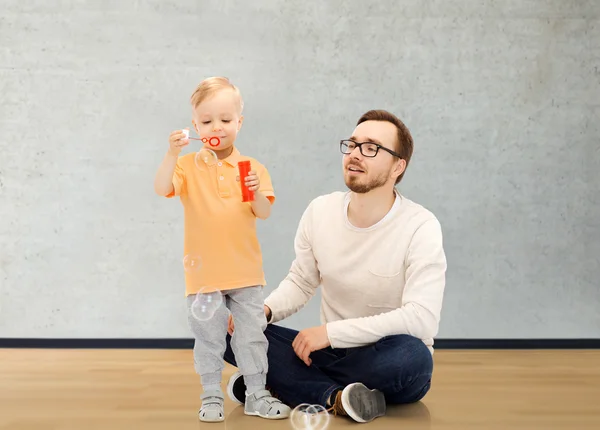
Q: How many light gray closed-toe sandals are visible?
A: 2